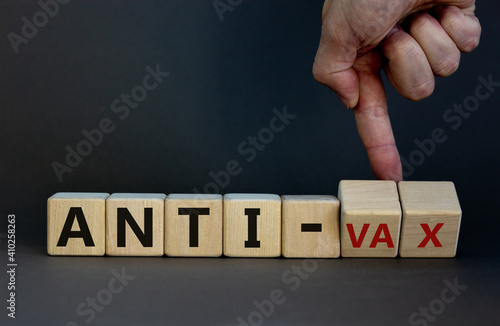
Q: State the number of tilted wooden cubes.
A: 2